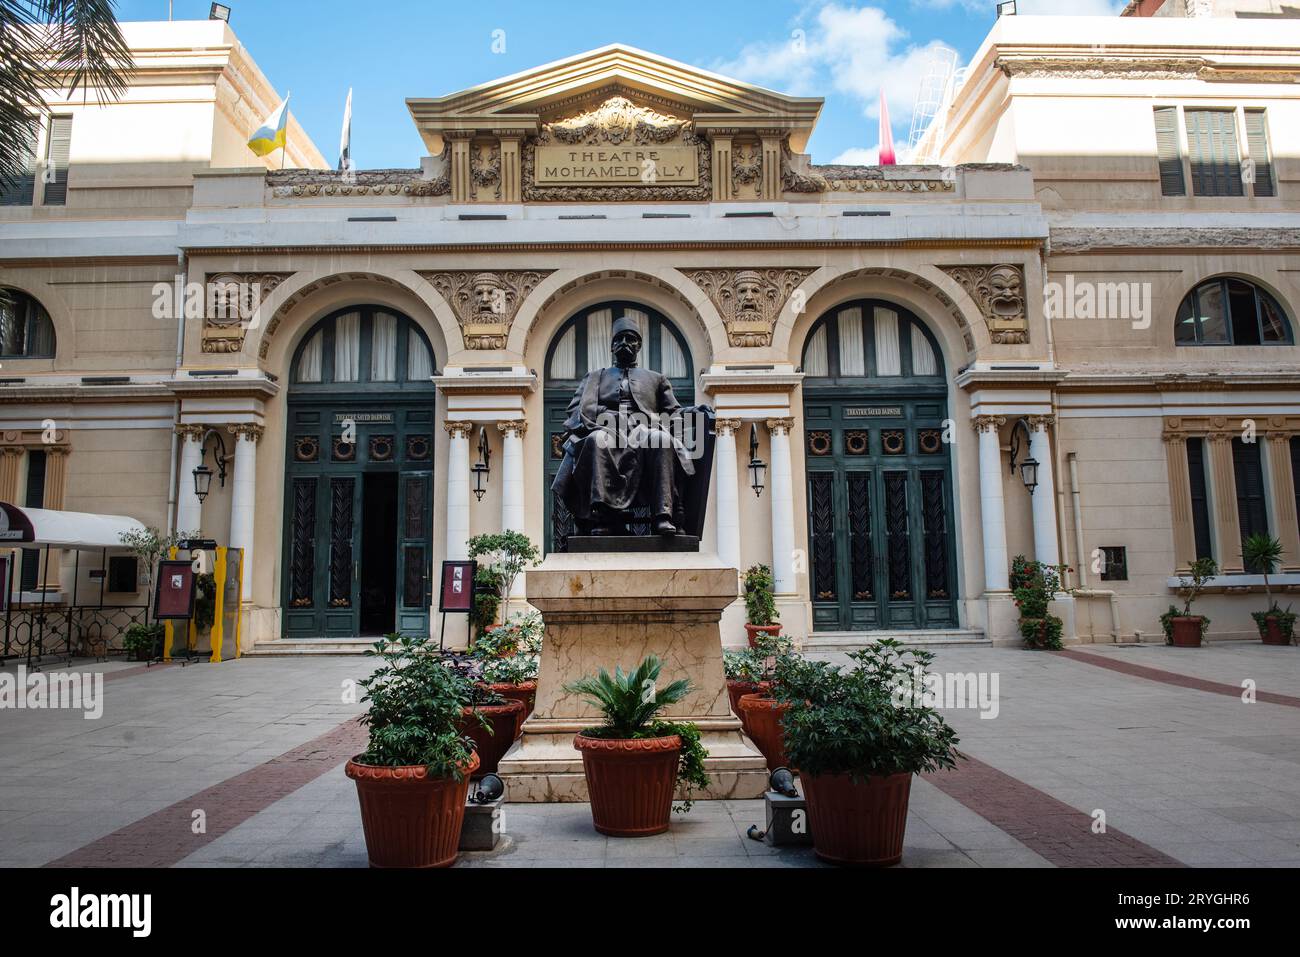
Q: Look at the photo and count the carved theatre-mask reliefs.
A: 4